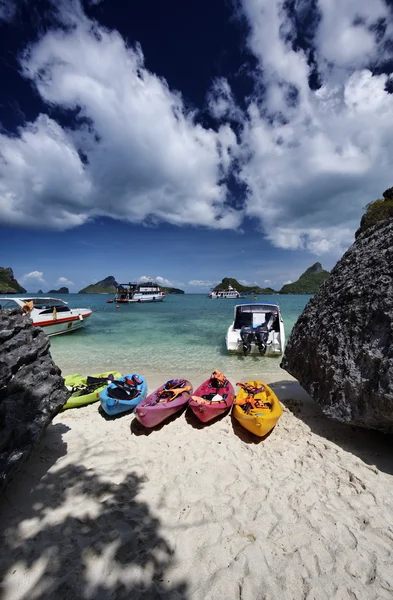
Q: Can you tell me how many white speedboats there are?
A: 2